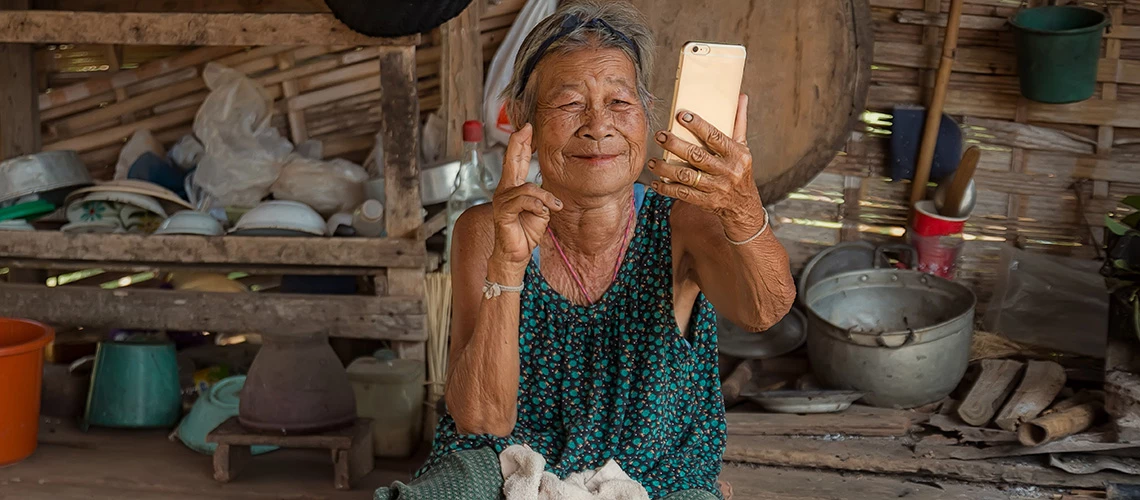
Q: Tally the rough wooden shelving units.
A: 1